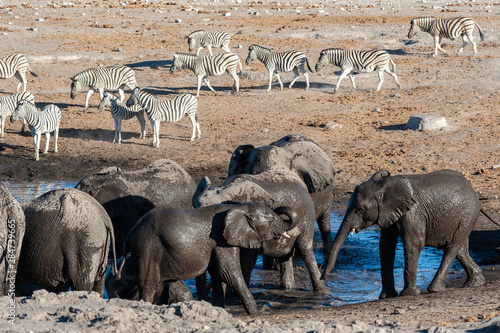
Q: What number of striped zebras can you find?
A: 11